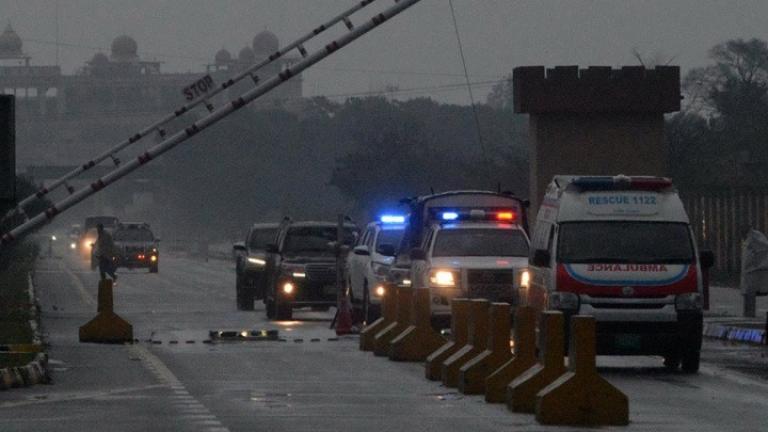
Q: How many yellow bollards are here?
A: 10